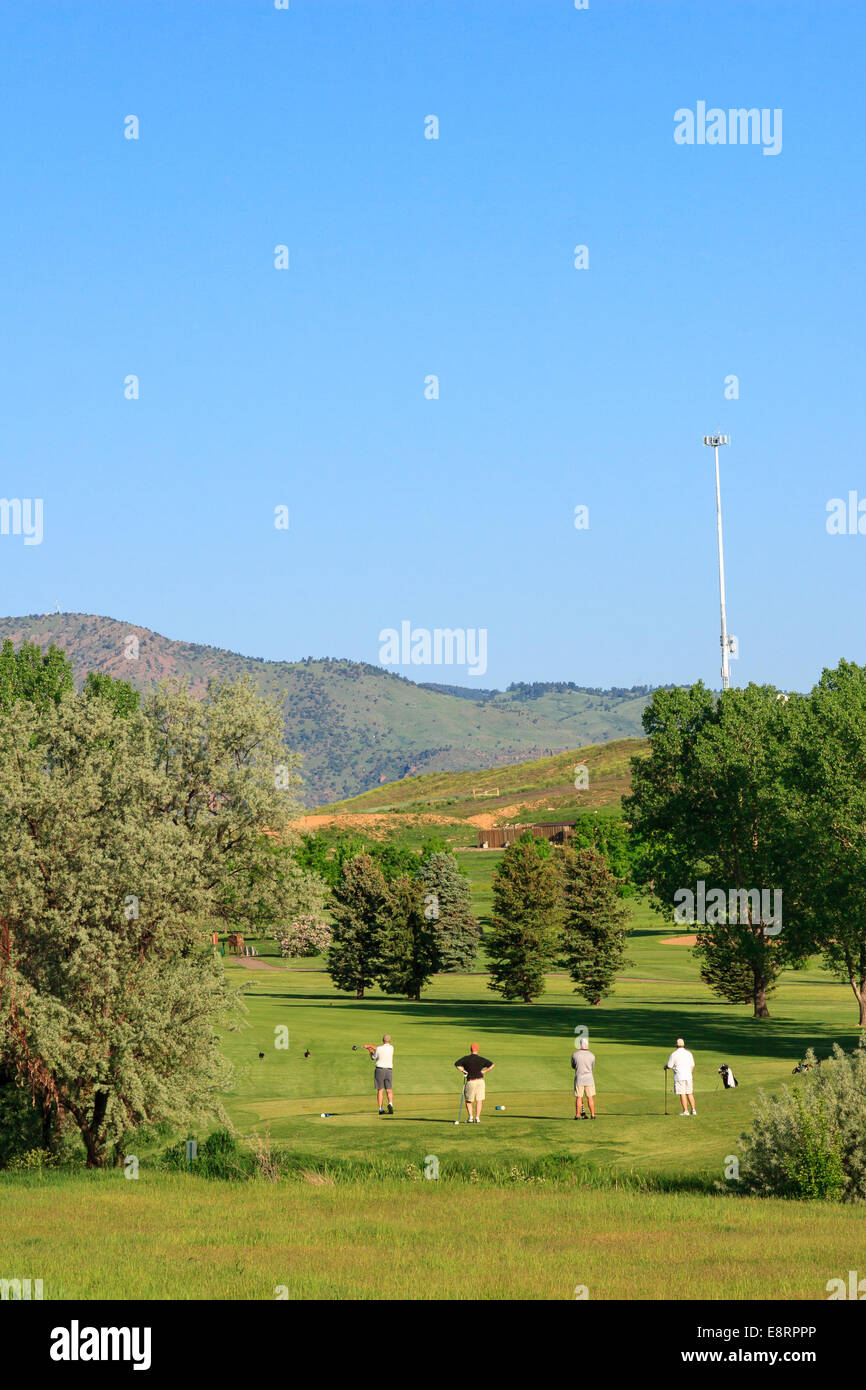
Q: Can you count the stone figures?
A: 0